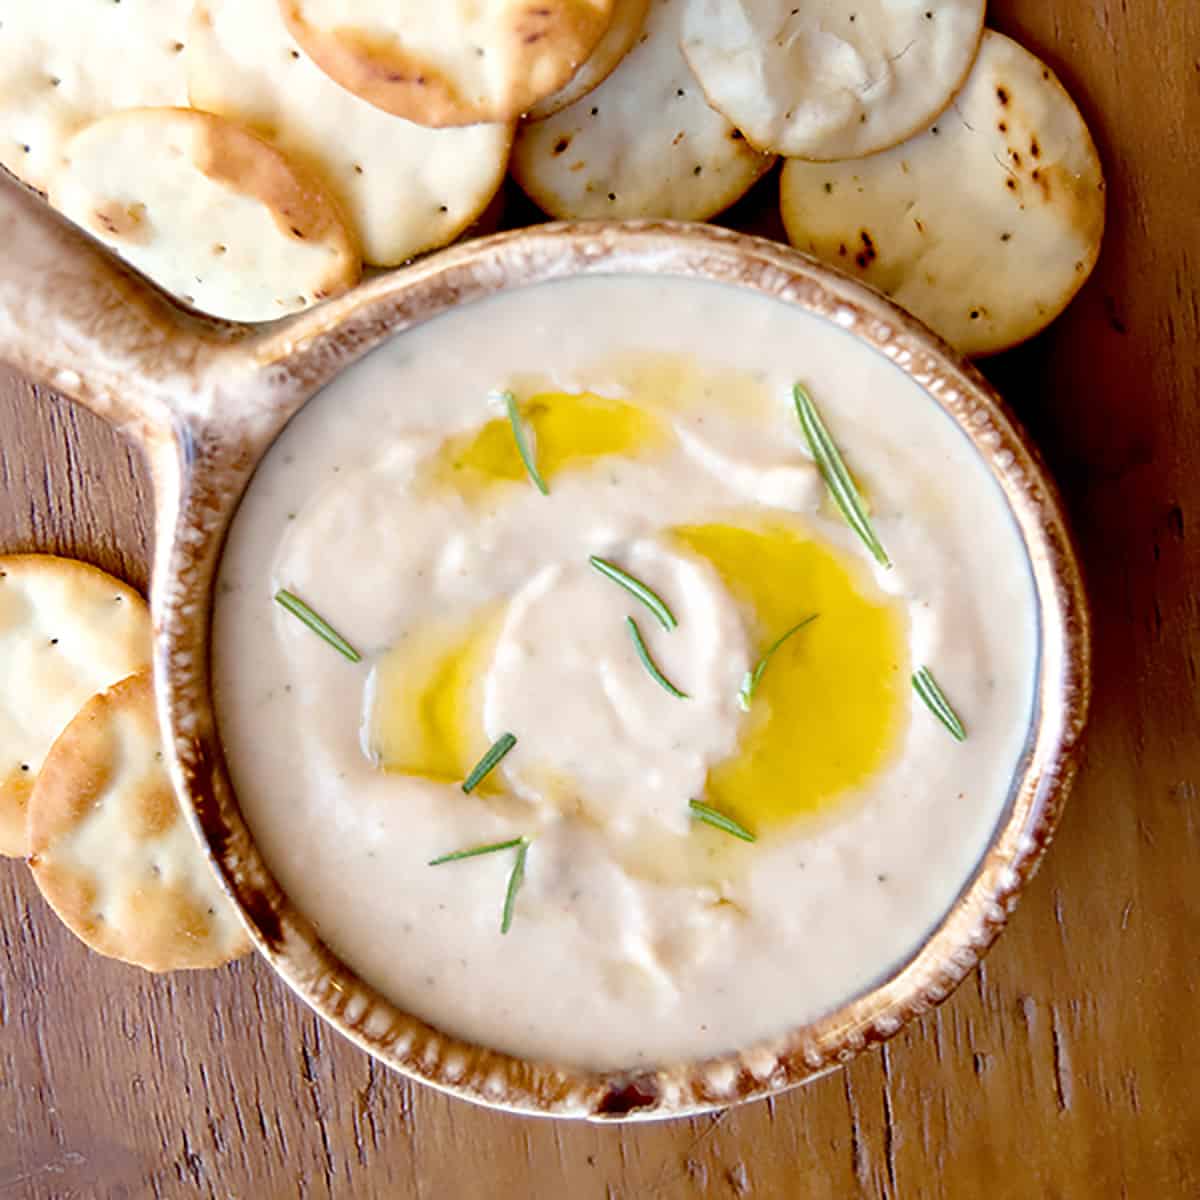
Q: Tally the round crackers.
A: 10